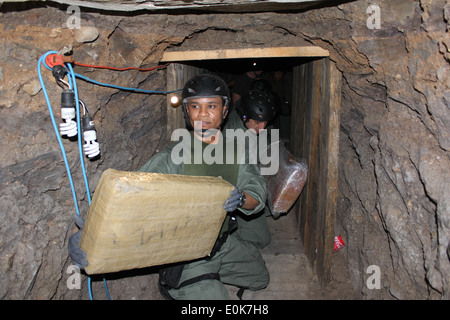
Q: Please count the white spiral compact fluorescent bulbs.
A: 2